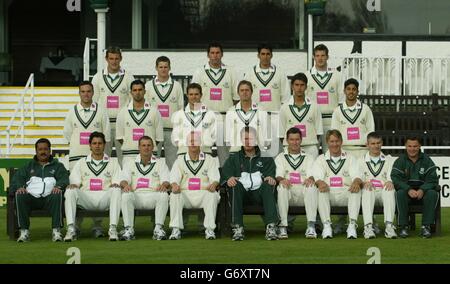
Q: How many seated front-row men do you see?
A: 9